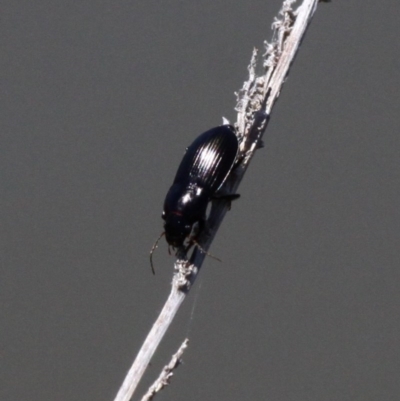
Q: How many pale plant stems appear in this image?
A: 2